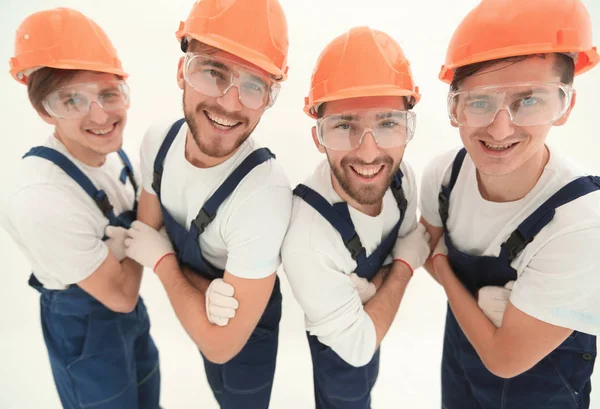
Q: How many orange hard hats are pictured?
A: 4